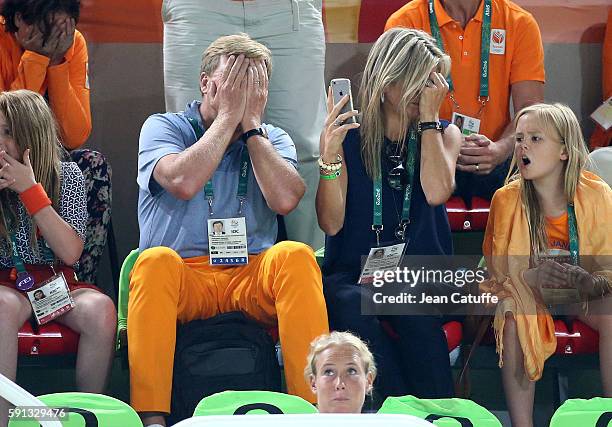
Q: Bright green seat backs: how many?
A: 4